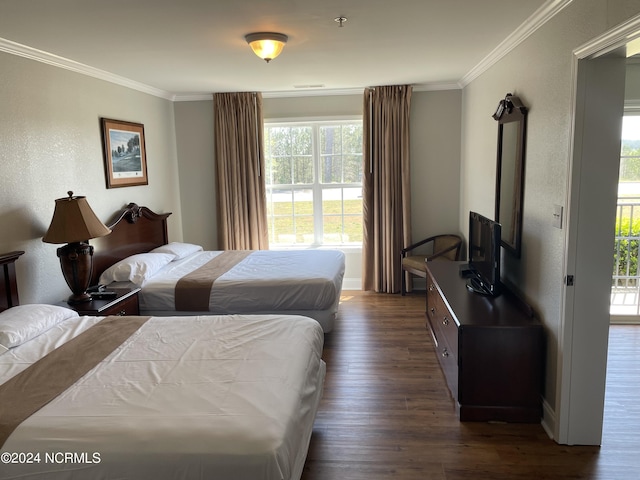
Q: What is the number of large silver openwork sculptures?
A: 0